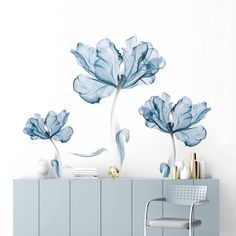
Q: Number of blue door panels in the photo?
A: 7